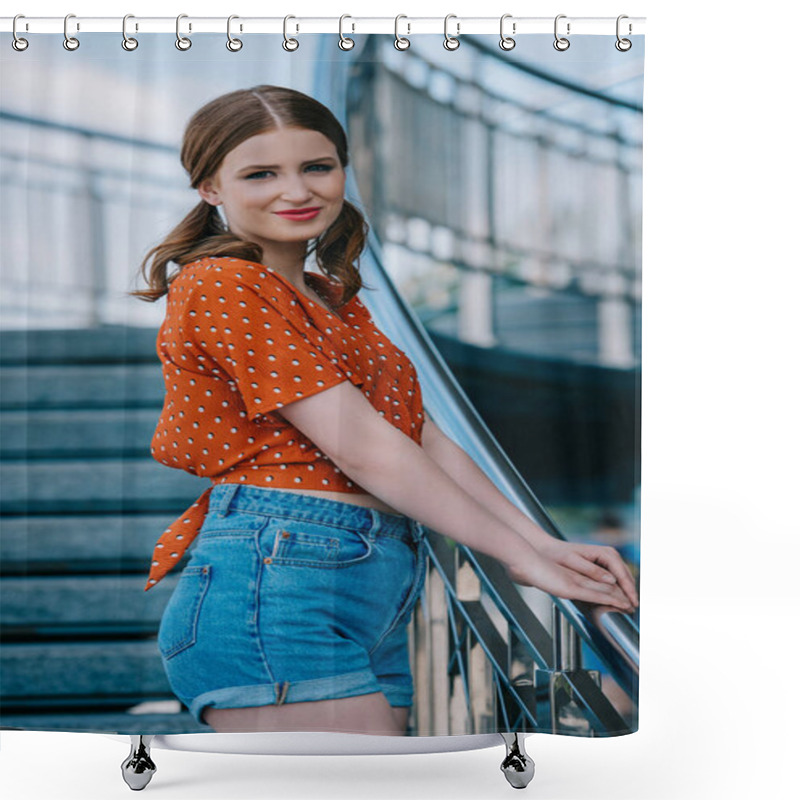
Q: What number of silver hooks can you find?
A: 12